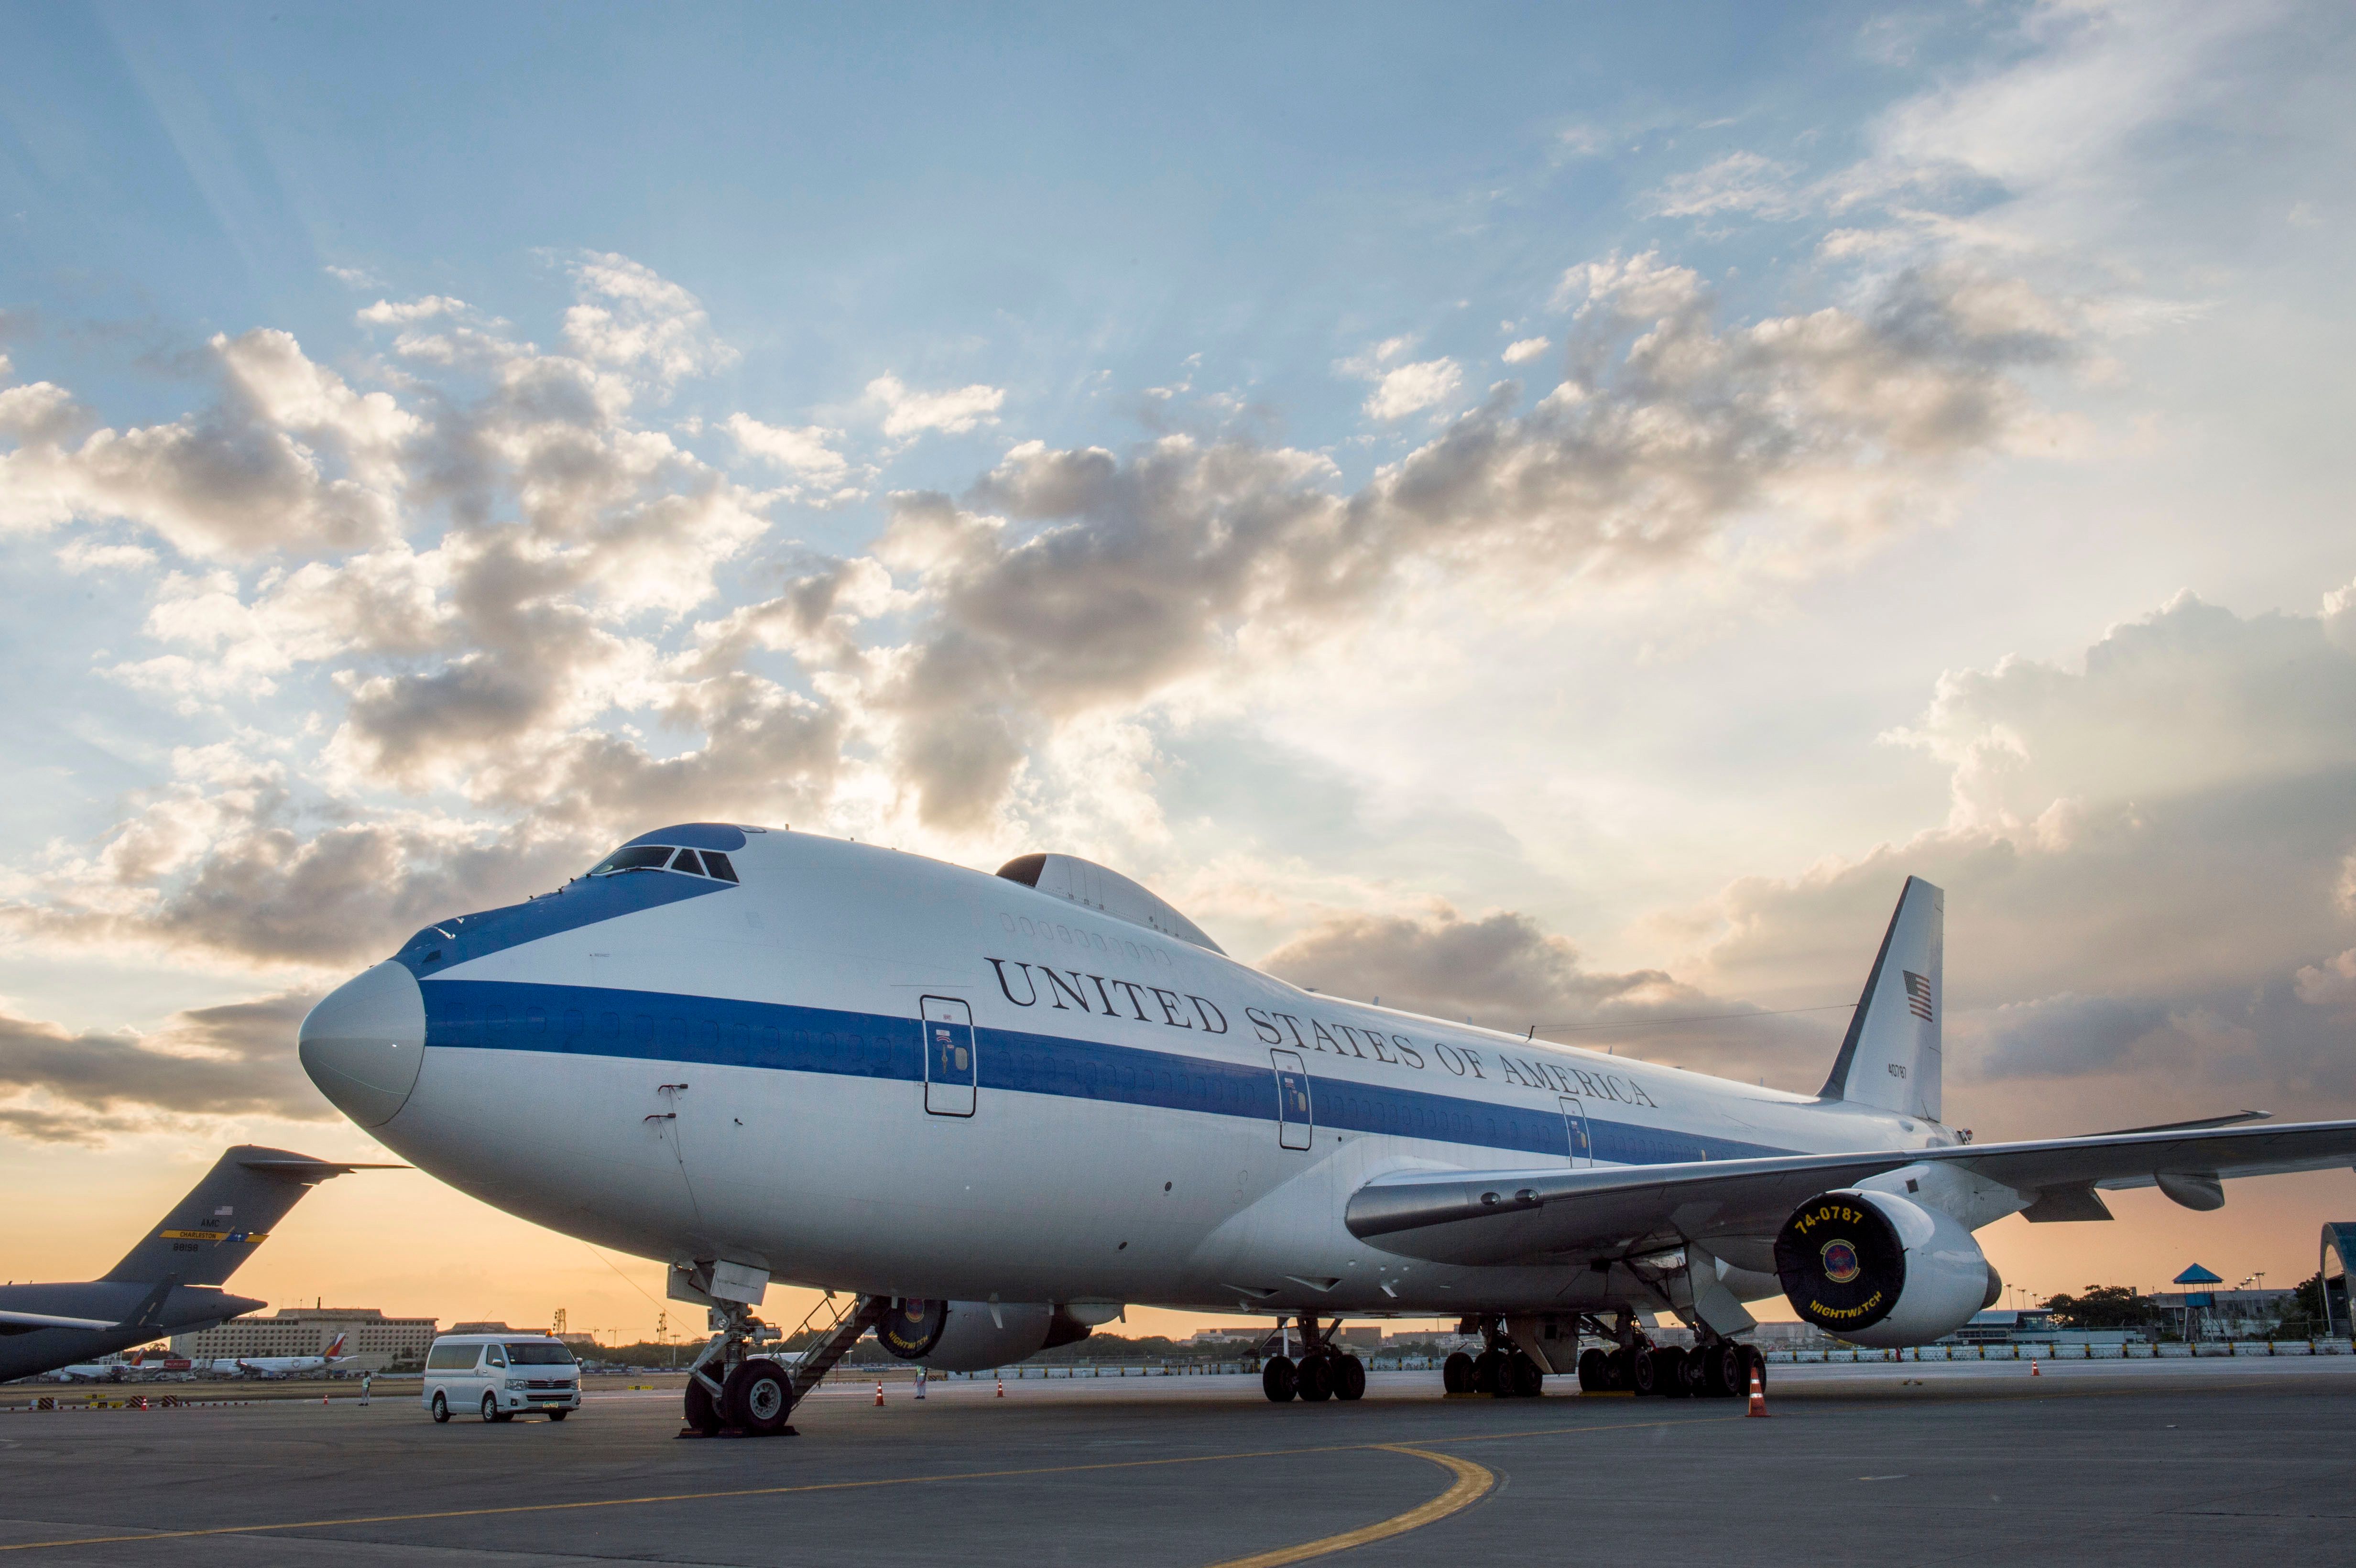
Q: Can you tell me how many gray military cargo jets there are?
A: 1